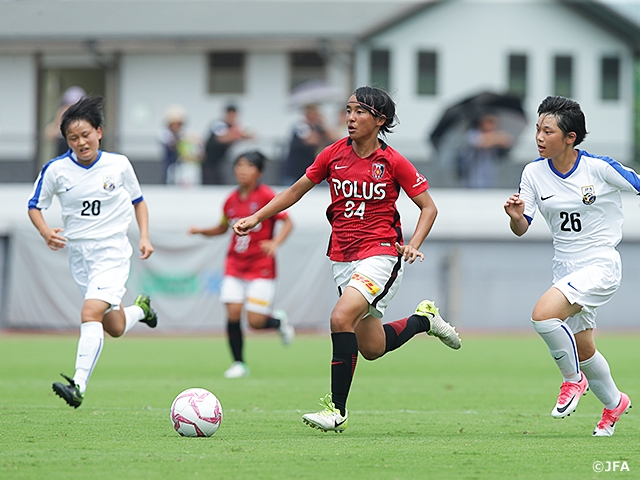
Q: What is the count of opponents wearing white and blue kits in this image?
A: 2